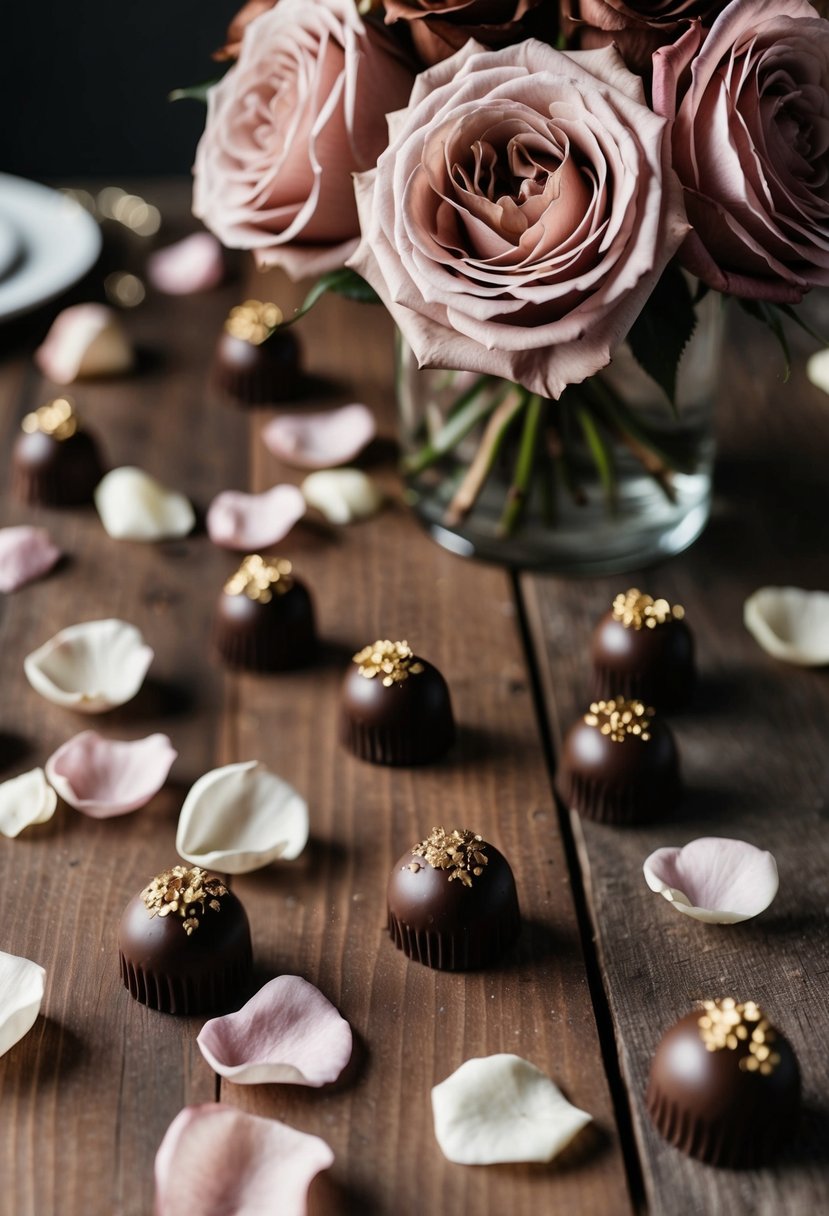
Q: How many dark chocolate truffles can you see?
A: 9